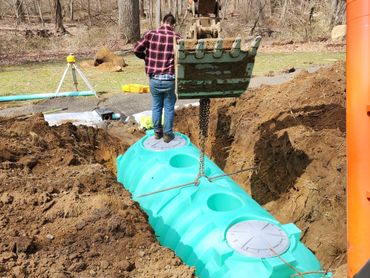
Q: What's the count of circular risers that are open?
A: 2